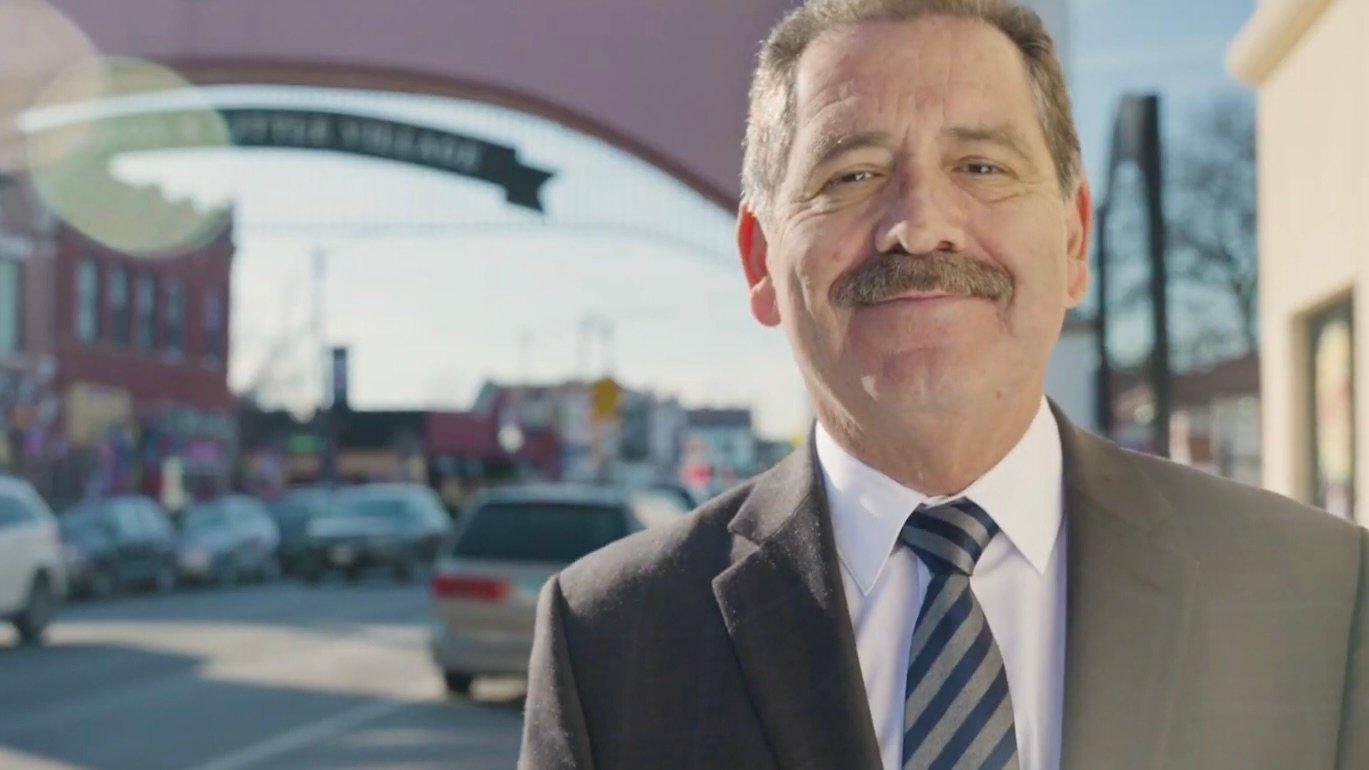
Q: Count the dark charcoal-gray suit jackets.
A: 1